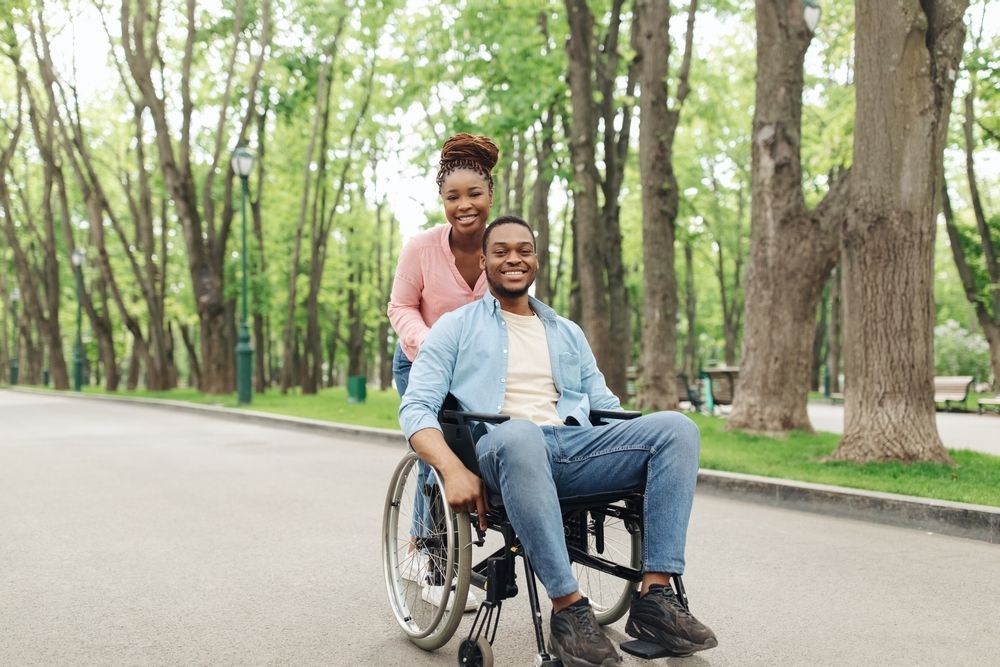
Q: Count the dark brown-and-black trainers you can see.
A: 2